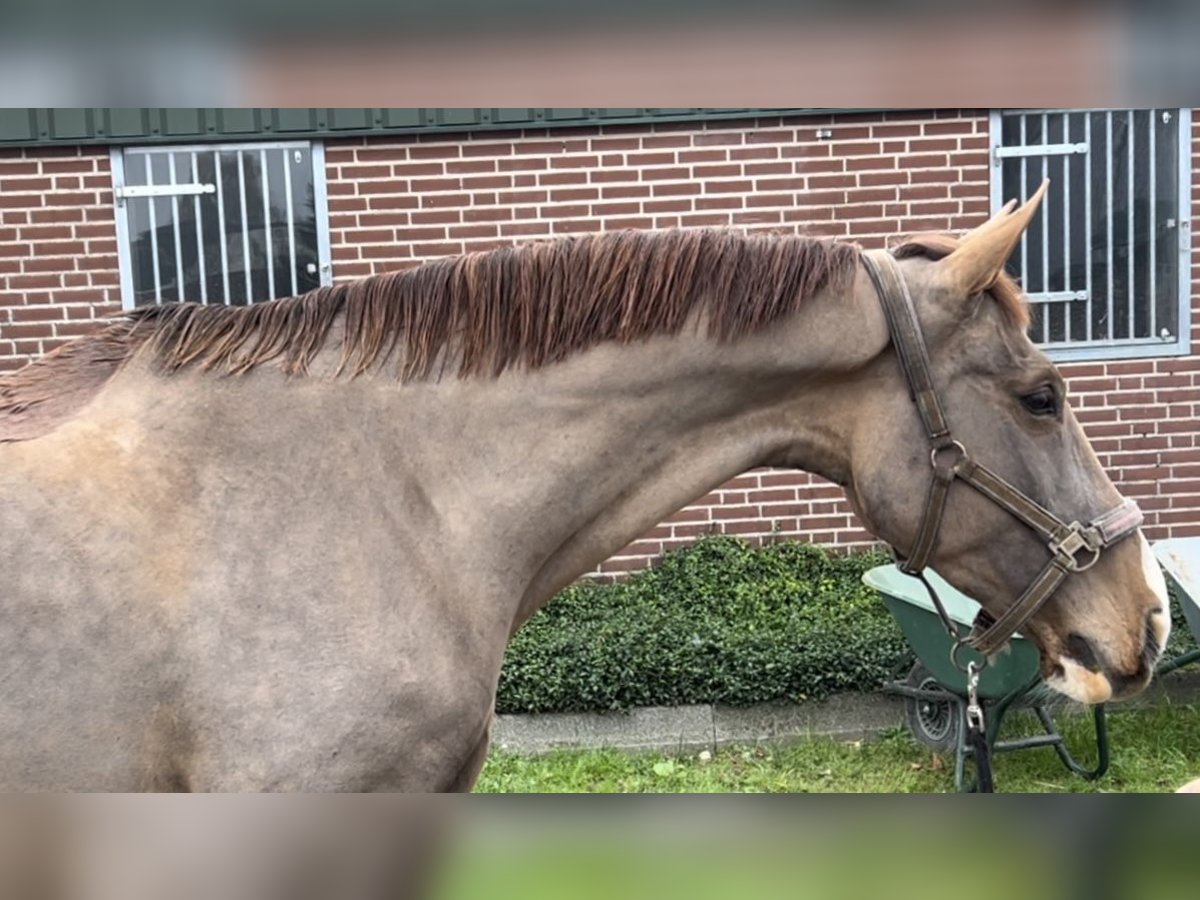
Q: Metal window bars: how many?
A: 14